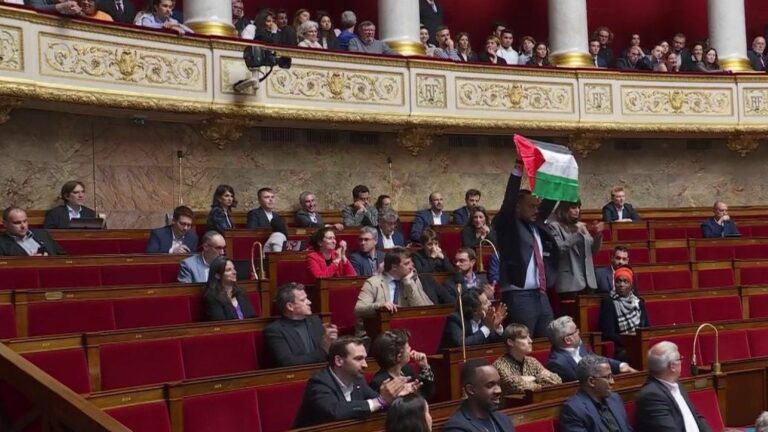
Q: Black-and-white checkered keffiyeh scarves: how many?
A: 1